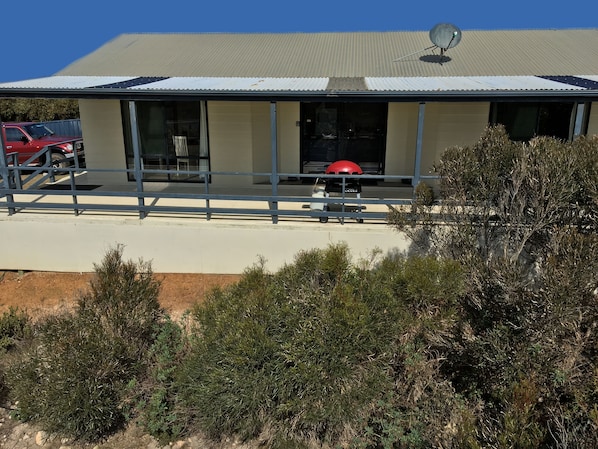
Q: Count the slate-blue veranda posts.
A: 5